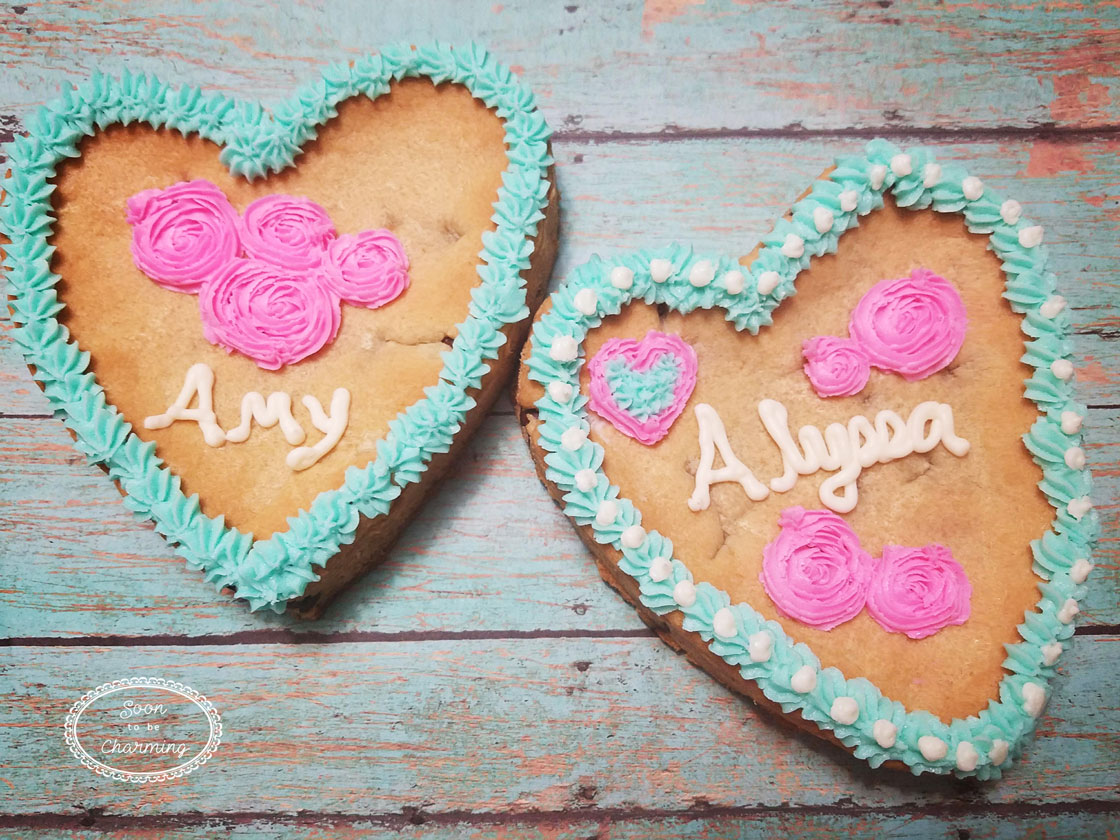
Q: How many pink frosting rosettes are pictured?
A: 8